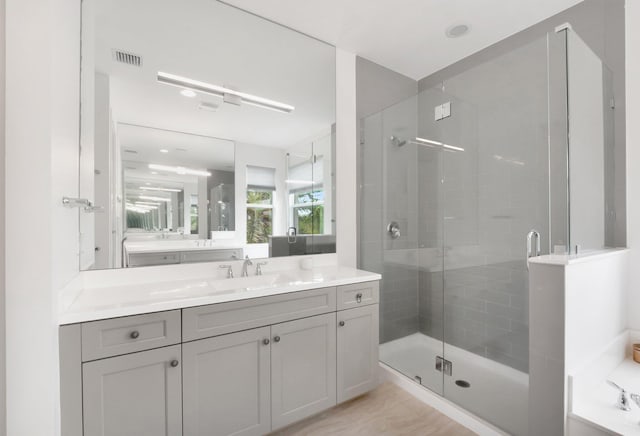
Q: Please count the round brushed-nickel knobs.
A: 6